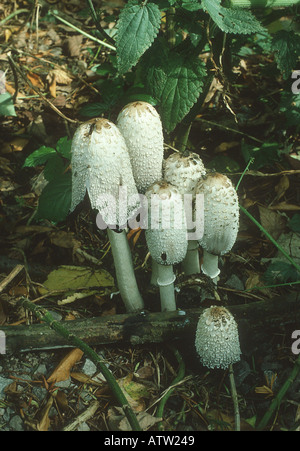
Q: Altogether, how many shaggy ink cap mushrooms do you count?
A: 6